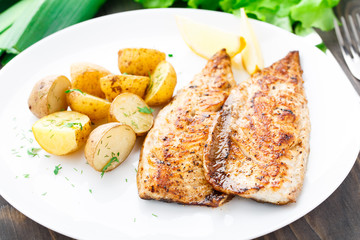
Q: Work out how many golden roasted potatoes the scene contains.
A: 9